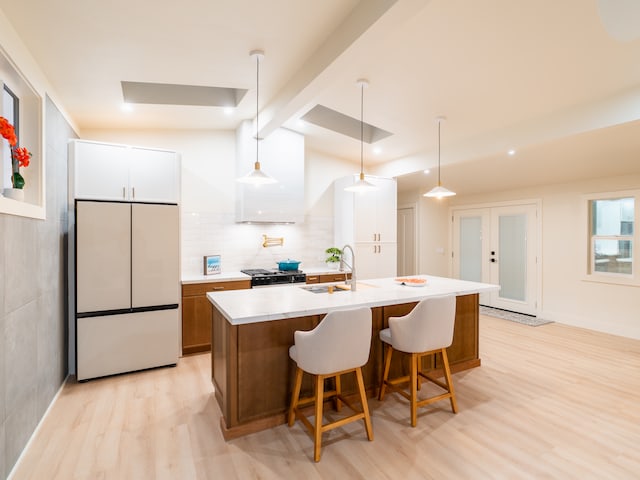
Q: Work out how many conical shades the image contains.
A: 3